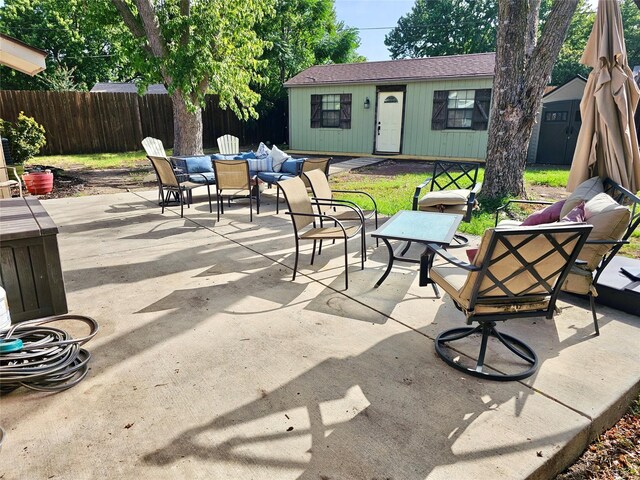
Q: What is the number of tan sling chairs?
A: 5